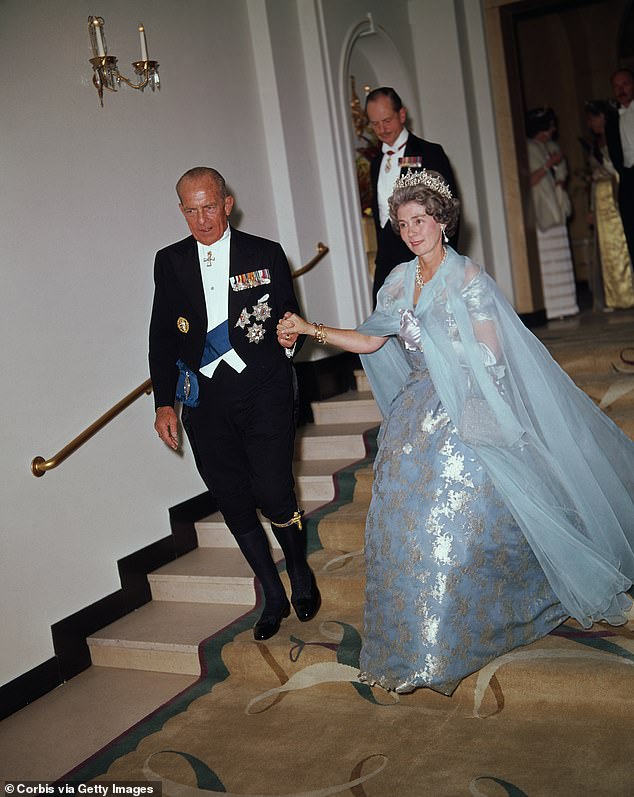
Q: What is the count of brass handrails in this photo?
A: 1